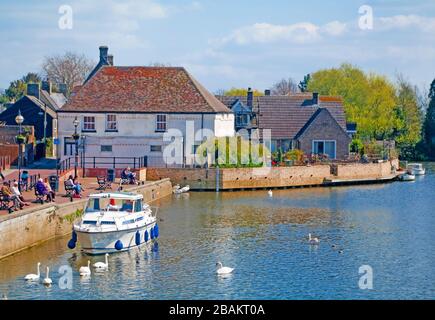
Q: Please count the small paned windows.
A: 3